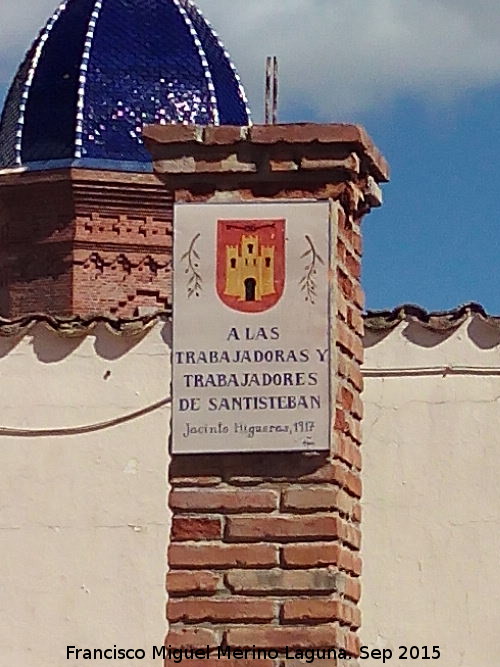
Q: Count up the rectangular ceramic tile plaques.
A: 1